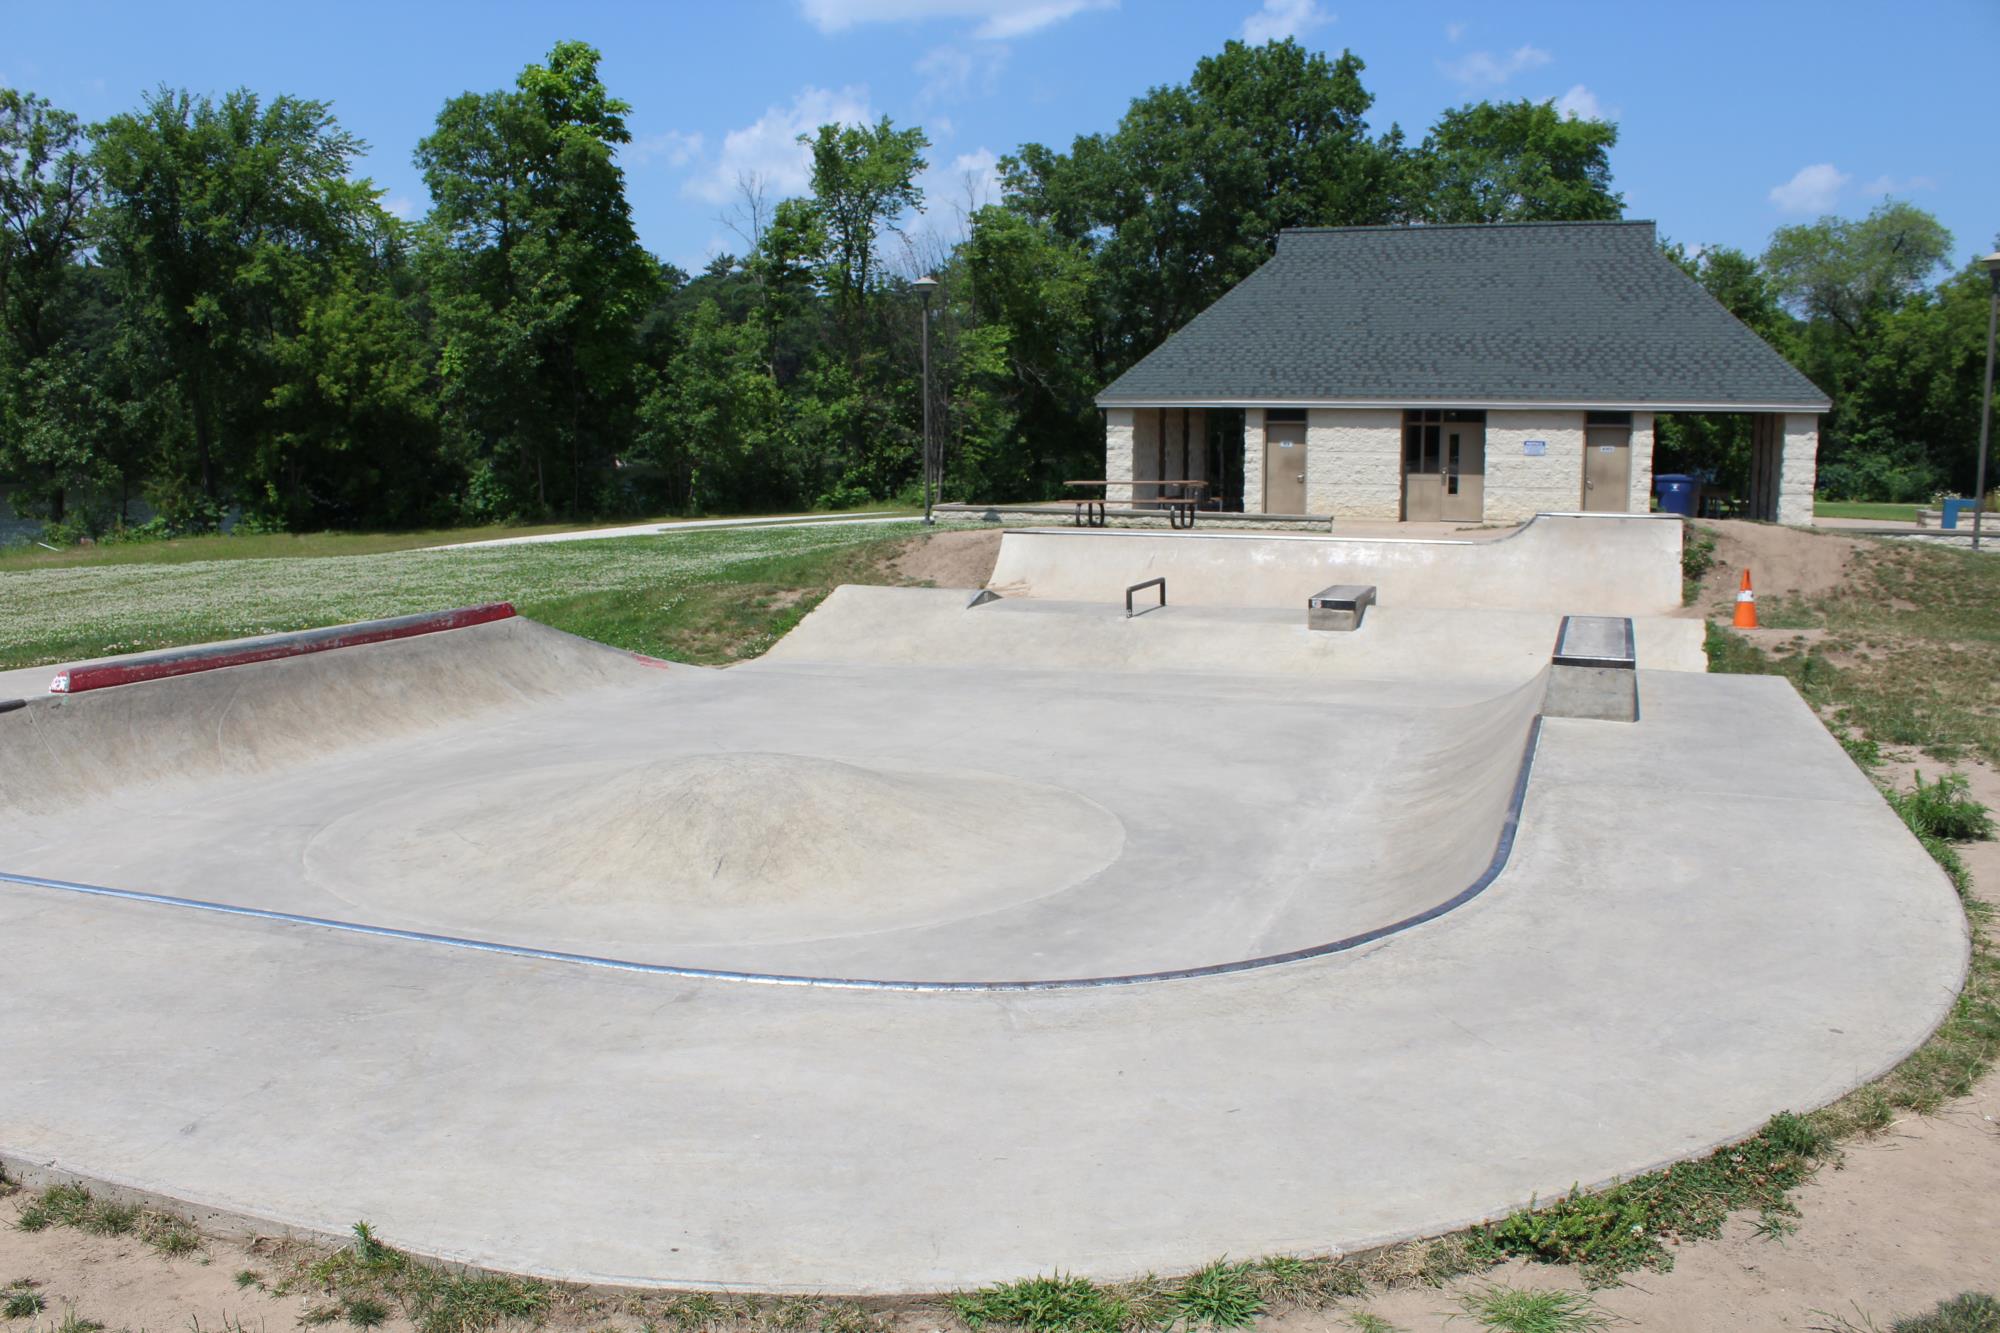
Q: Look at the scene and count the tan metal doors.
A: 3